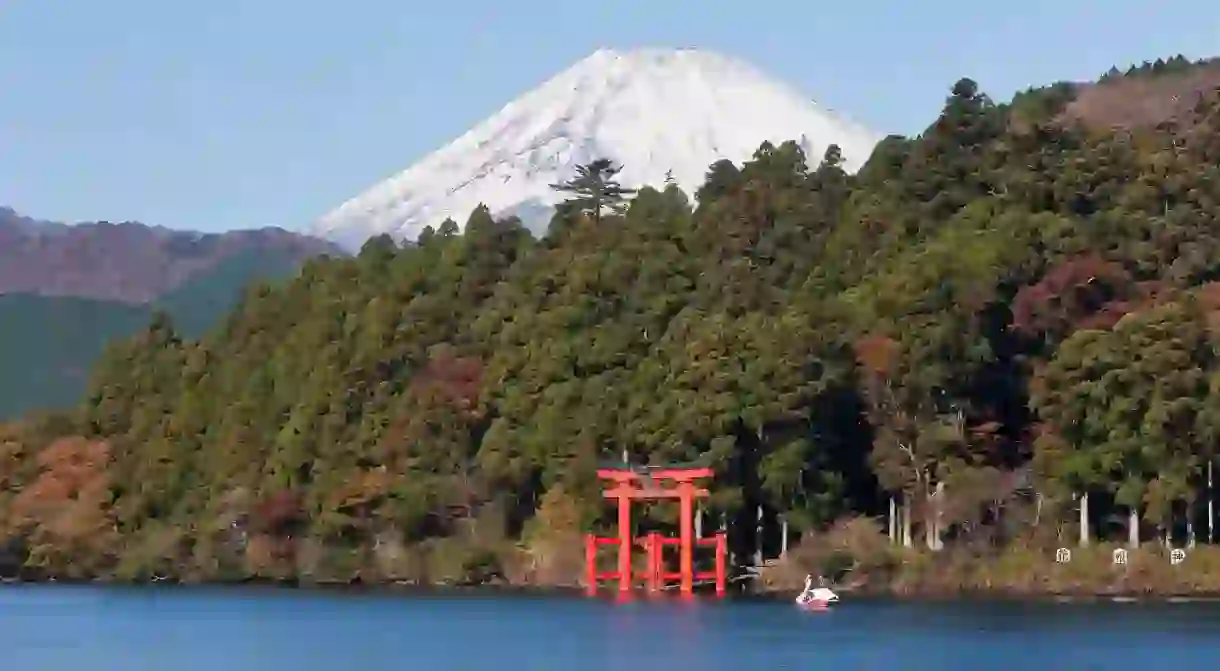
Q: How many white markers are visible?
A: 3